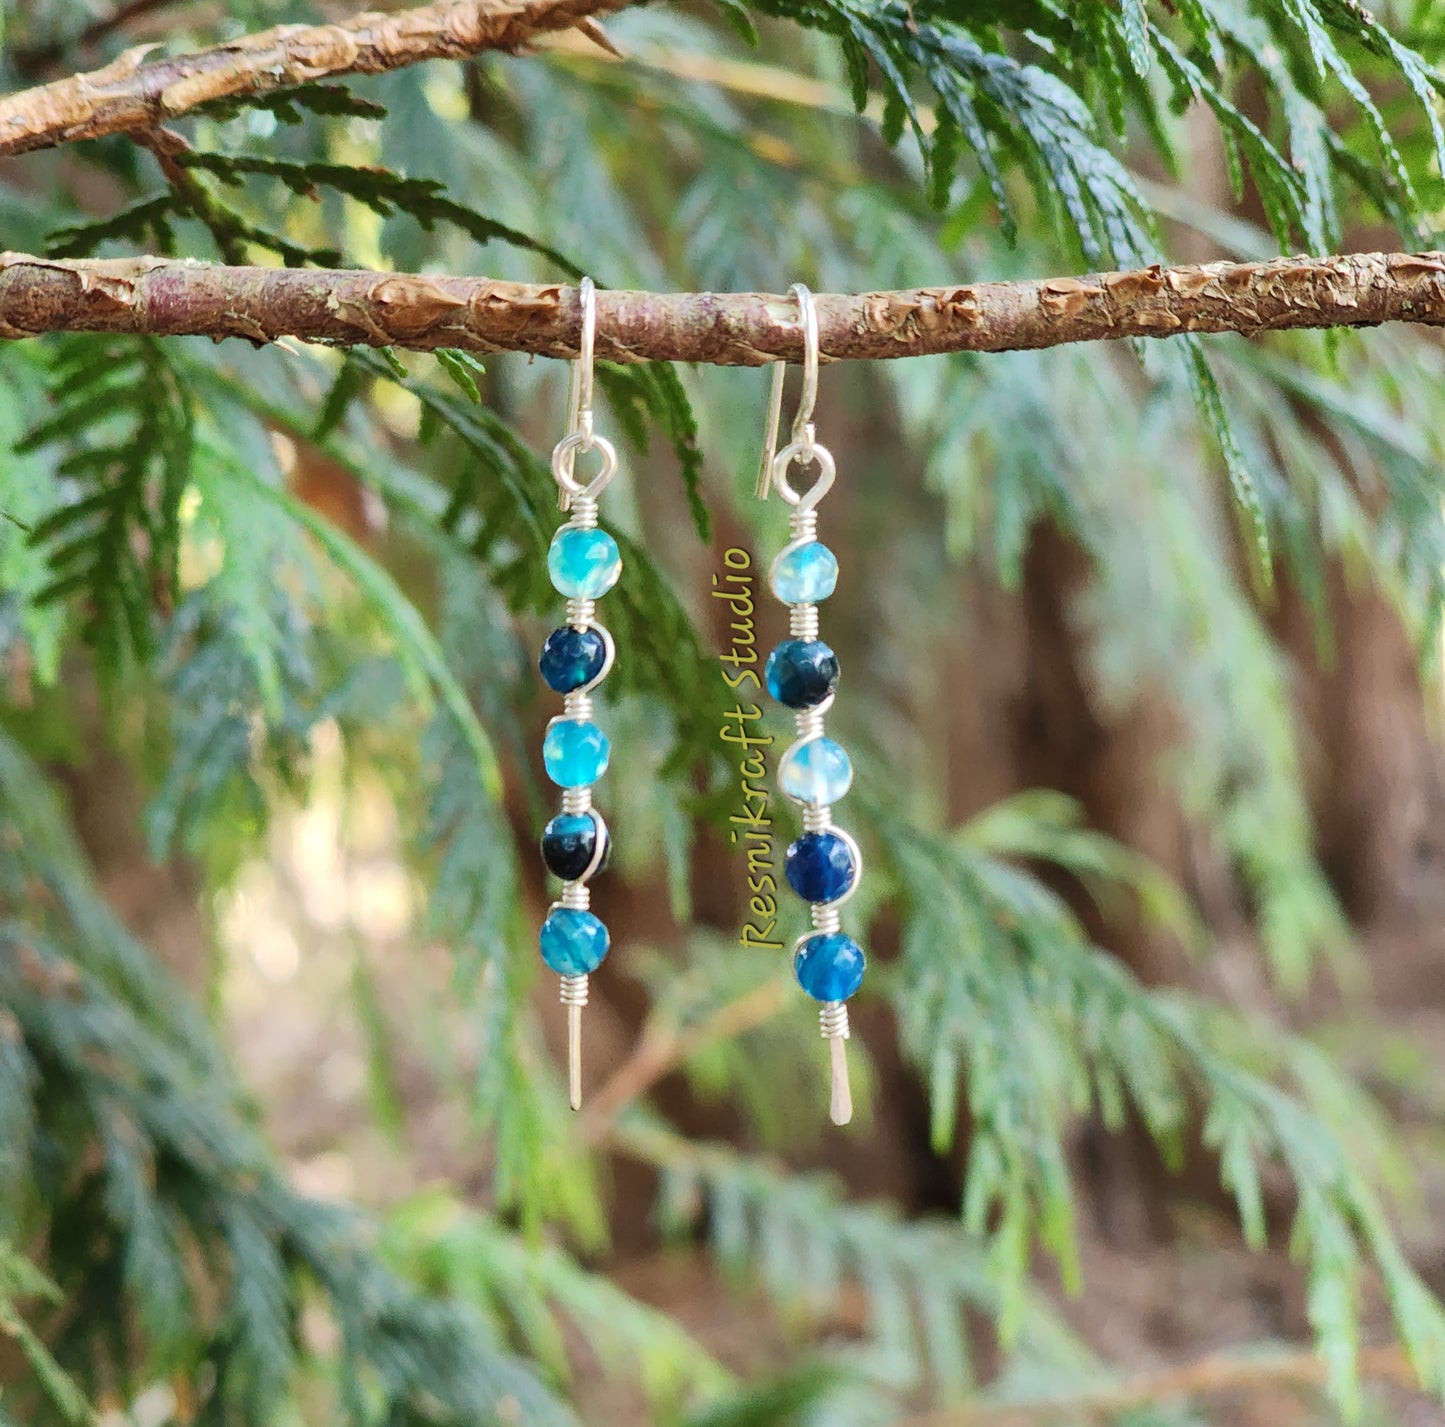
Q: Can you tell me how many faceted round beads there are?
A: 10